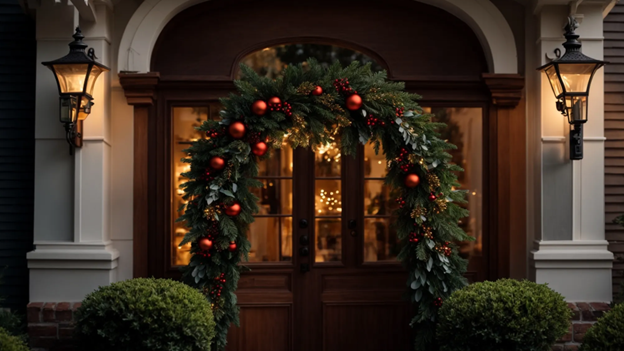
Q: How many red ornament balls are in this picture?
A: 11